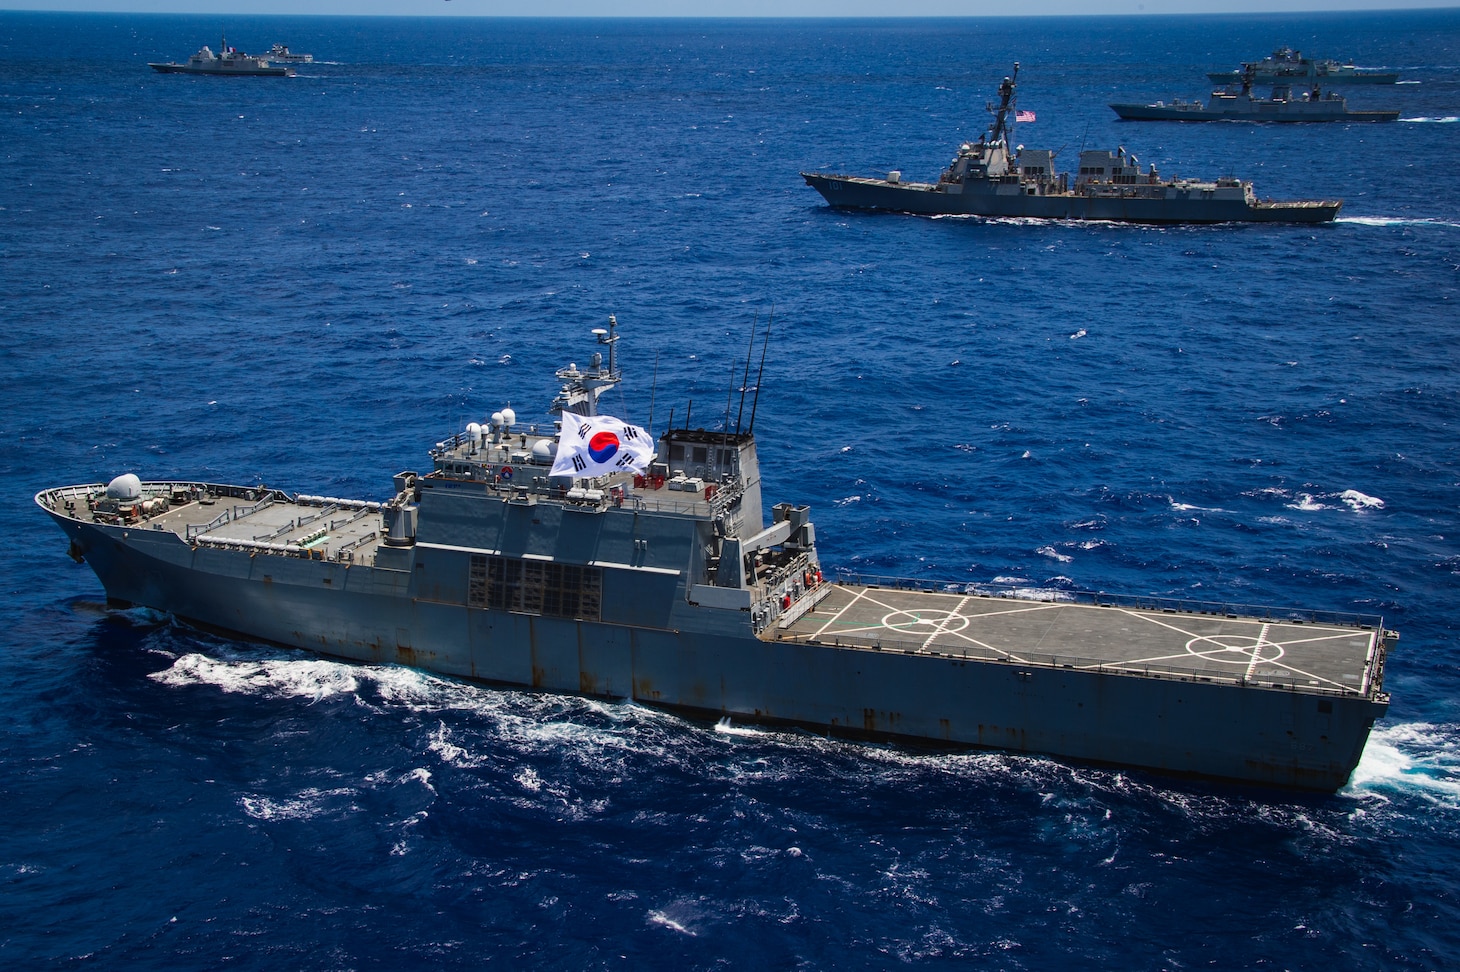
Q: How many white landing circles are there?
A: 2